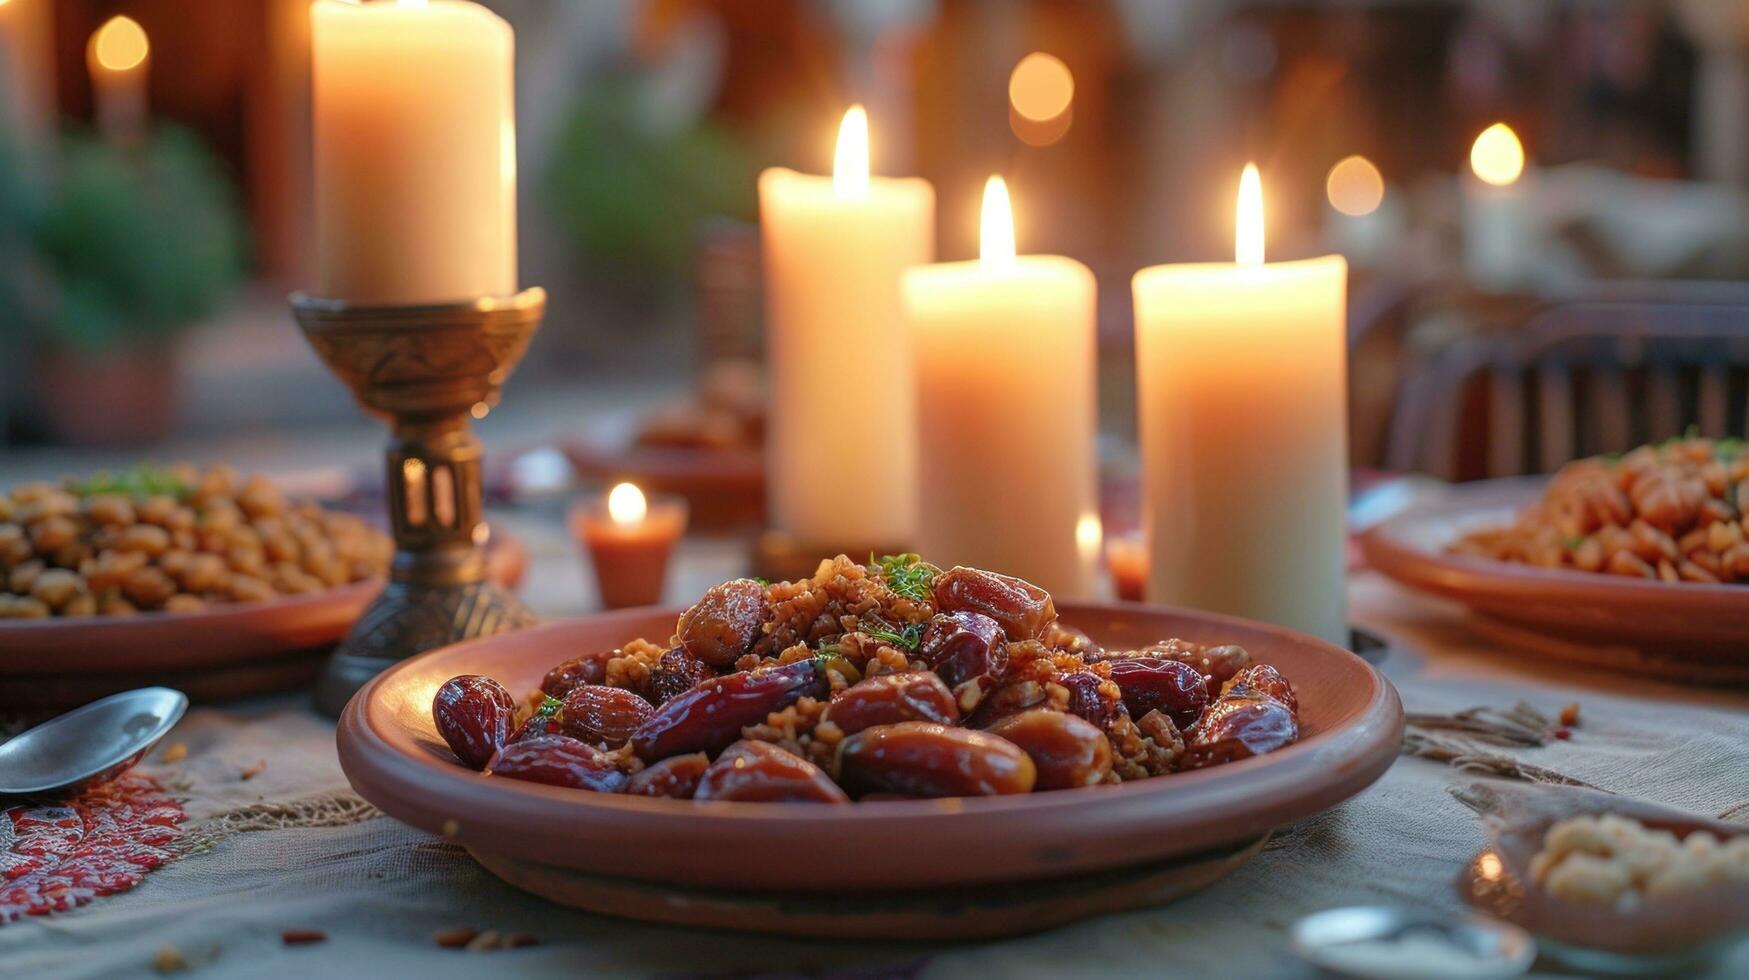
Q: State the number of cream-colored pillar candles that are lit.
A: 4